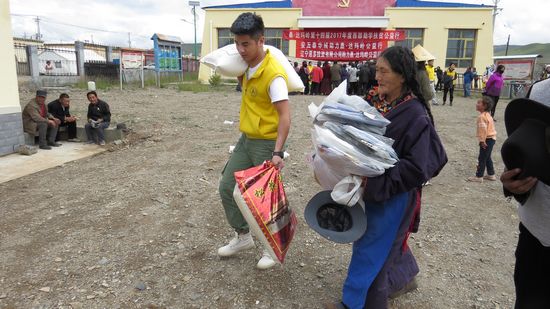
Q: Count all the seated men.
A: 3